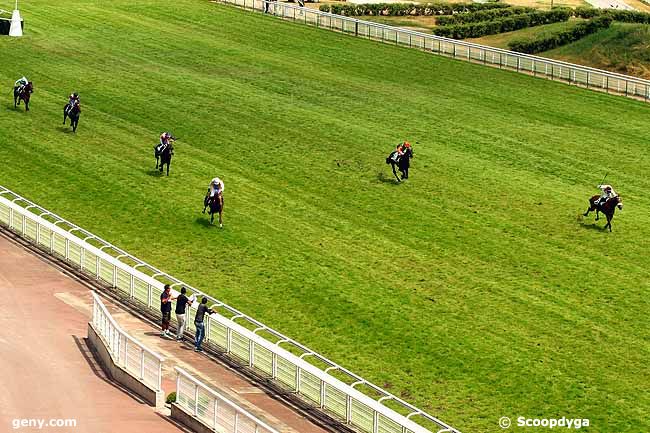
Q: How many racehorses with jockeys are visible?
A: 6